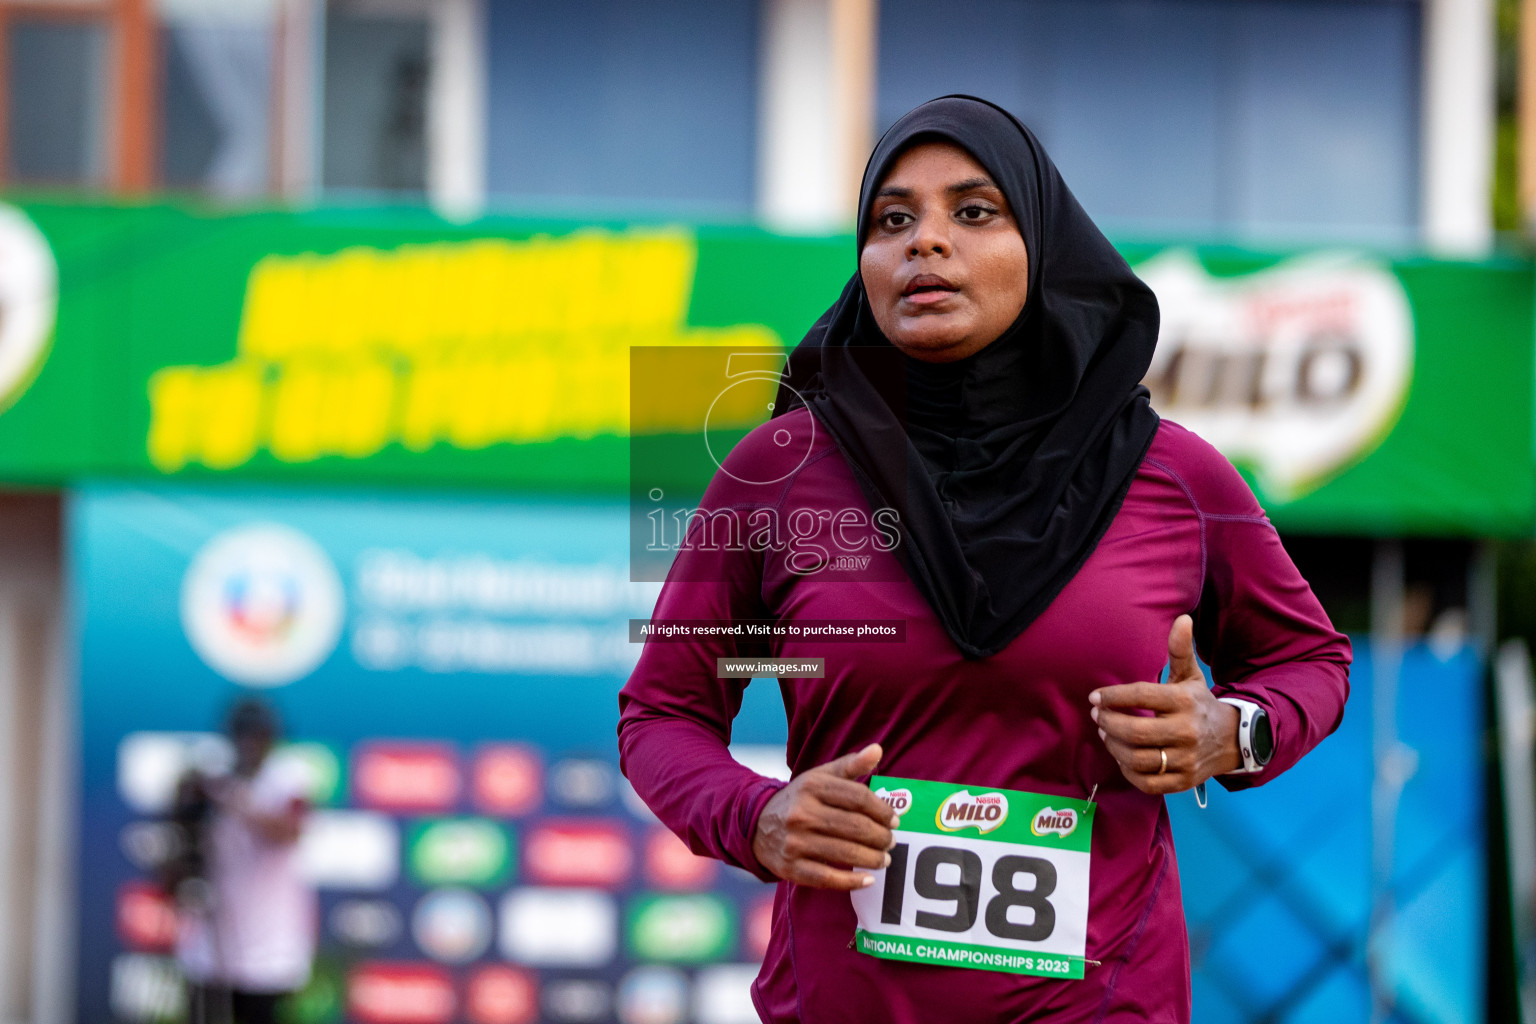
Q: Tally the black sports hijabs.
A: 1